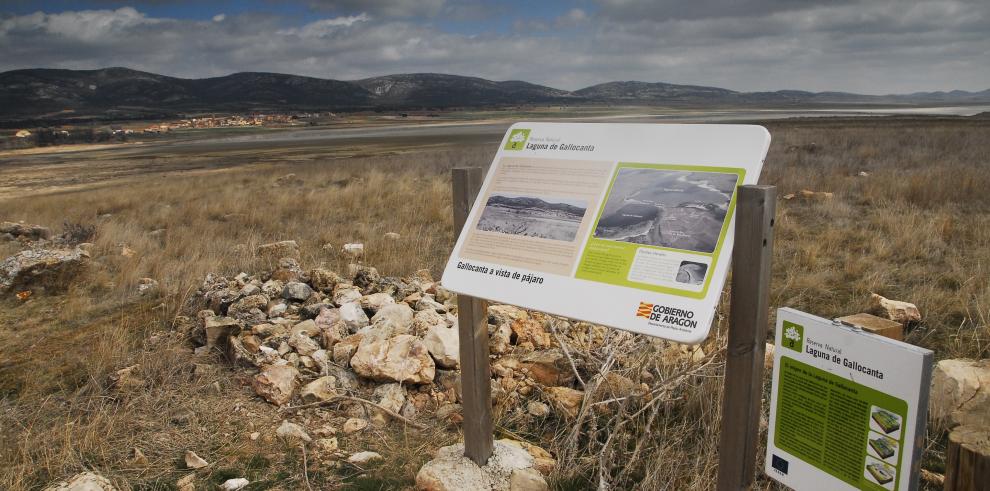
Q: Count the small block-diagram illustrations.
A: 3